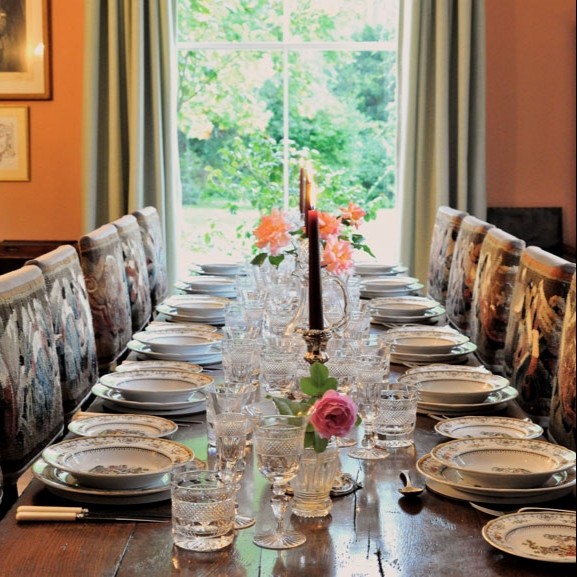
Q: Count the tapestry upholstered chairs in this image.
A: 10